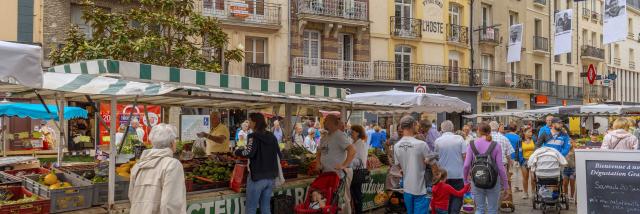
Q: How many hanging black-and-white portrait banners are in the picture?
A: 3